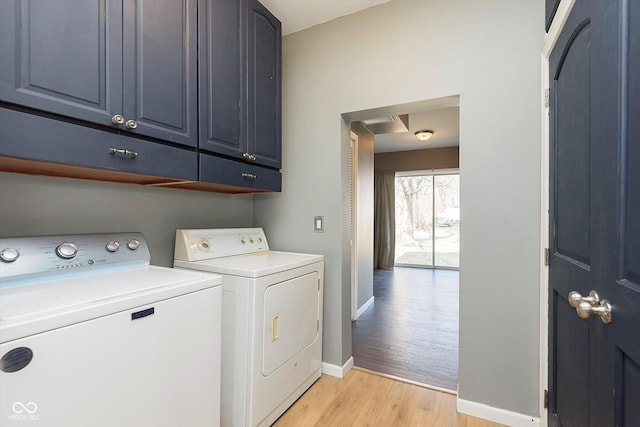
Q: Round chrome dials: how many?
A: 4